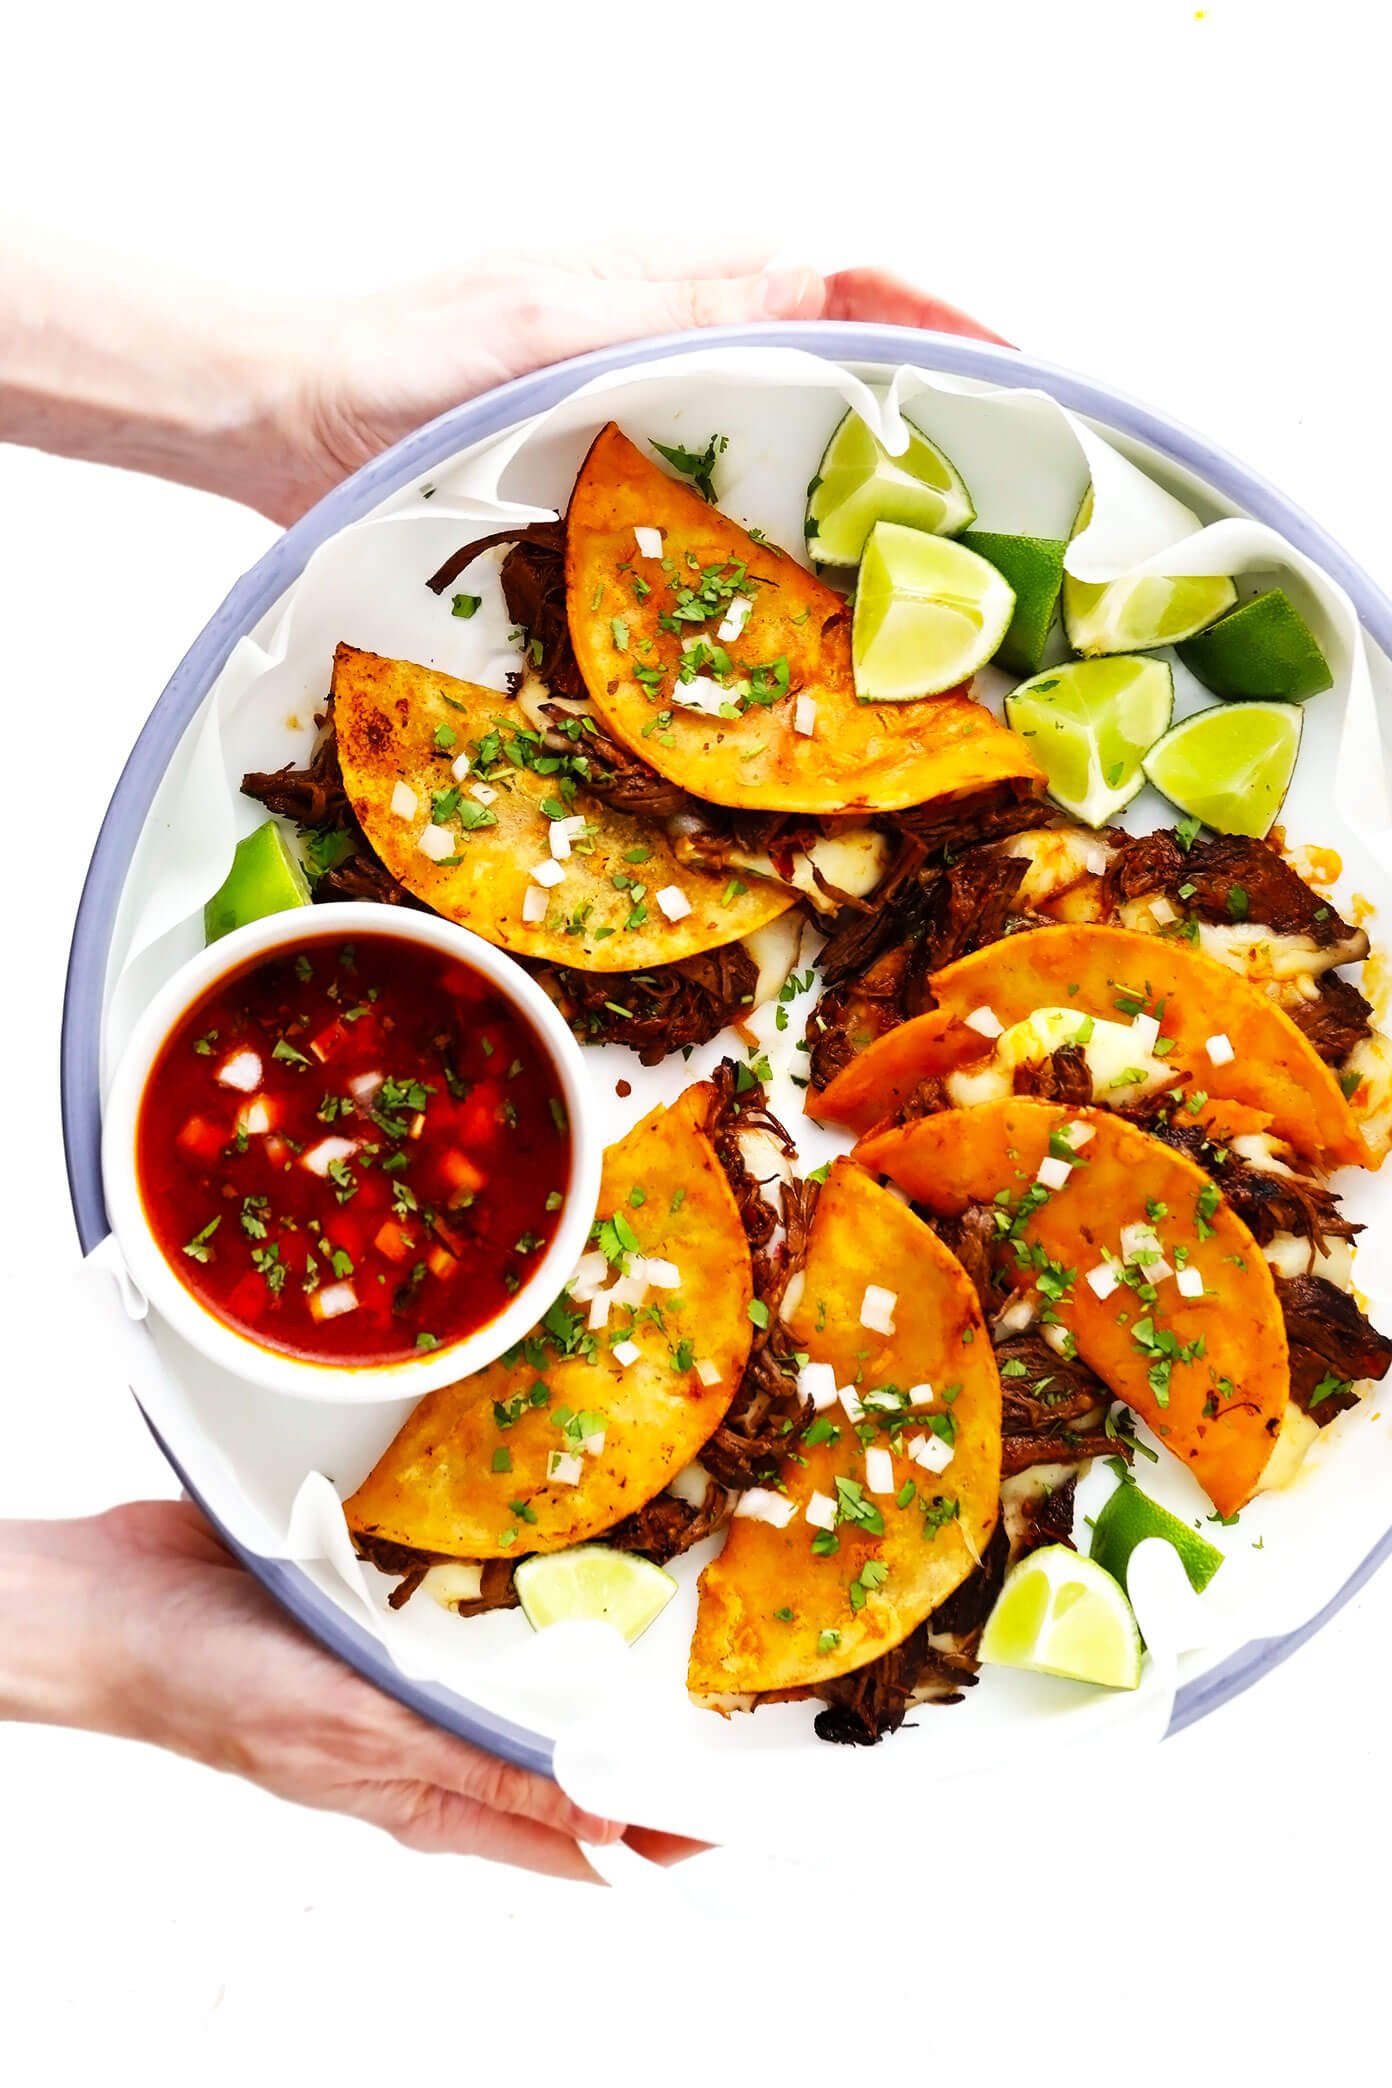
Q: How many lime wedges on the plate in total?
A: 11